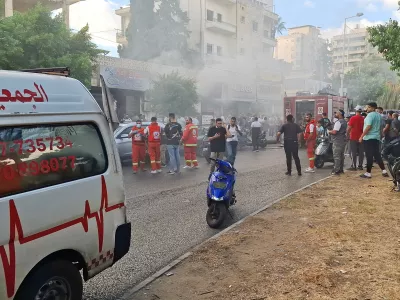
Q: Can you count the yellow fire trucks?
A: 0